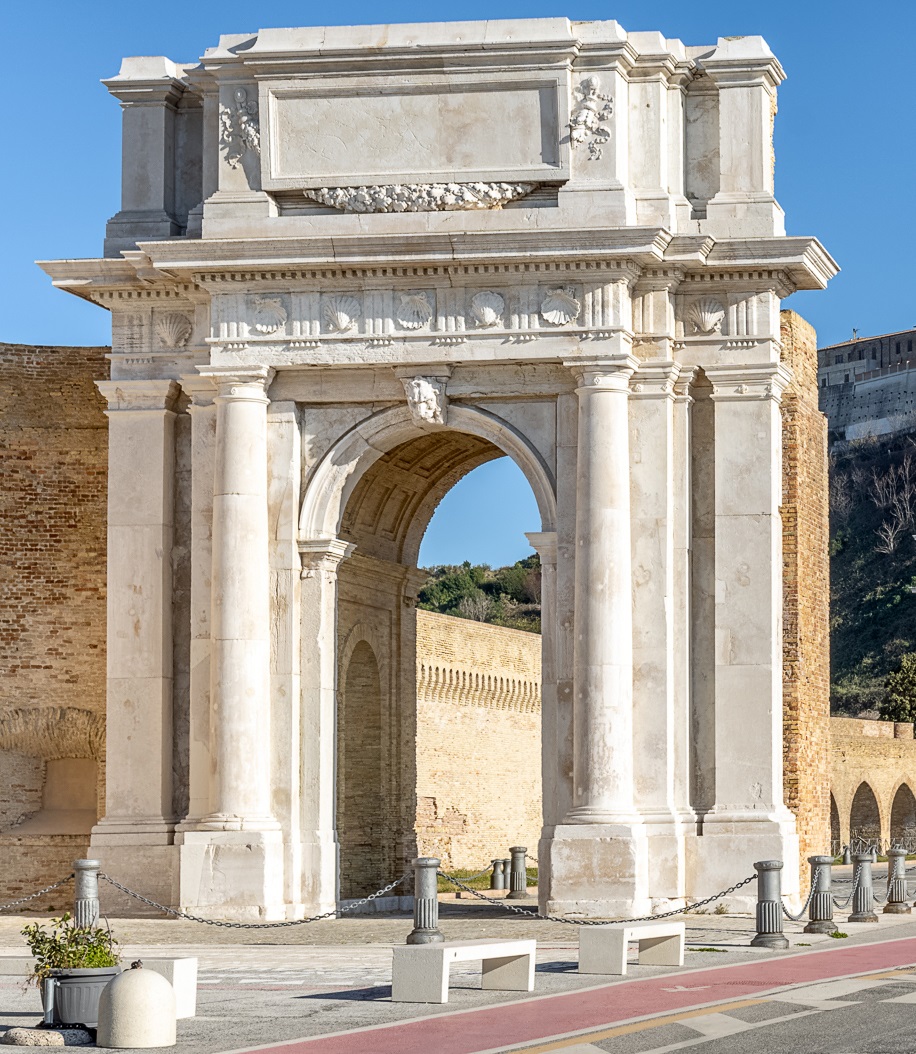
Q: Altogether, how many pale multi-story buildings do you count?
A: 1